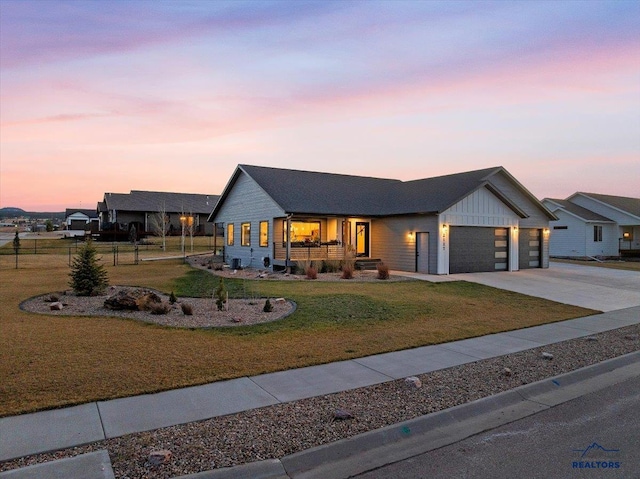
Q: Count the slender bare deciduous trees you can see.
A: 3